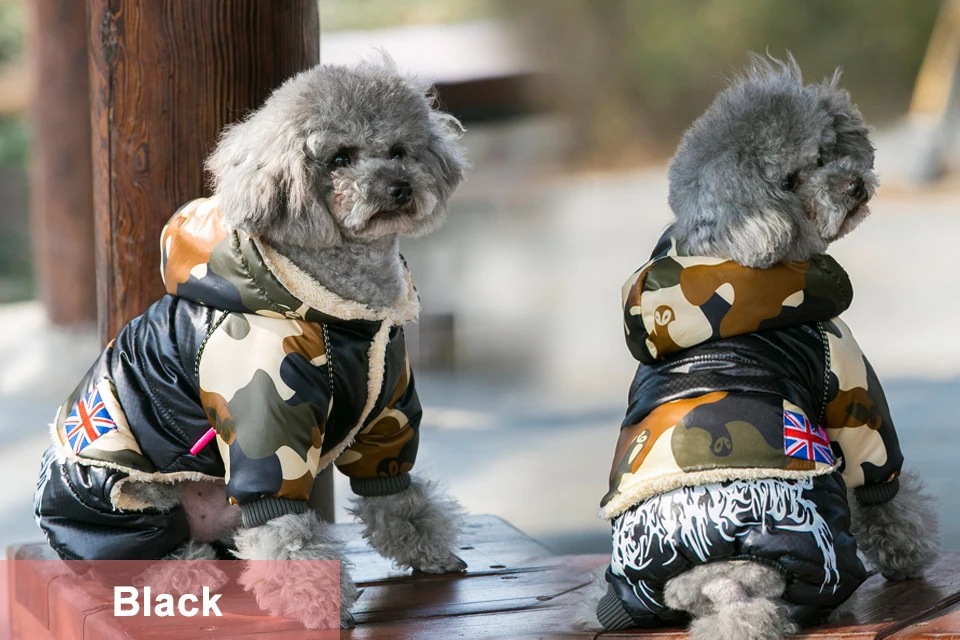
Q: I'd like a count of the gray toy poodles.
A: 2